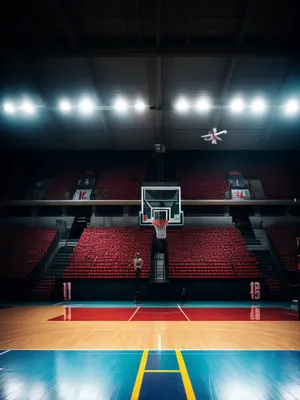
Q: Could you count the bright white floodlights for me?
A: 11